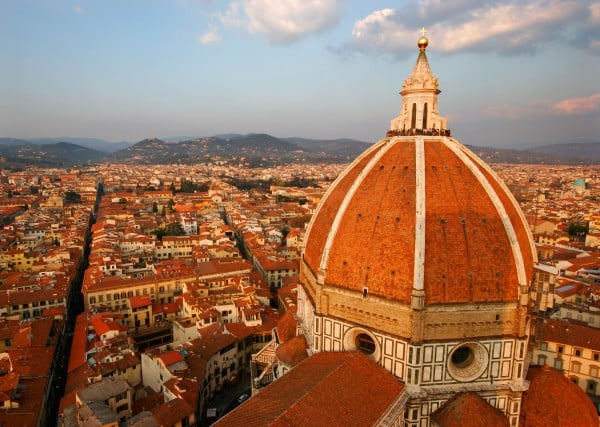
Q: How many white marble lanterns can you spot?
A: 1